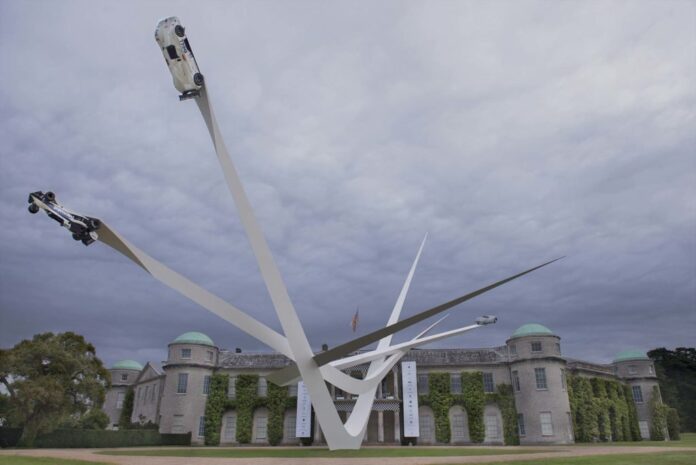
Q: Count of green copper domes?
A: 4